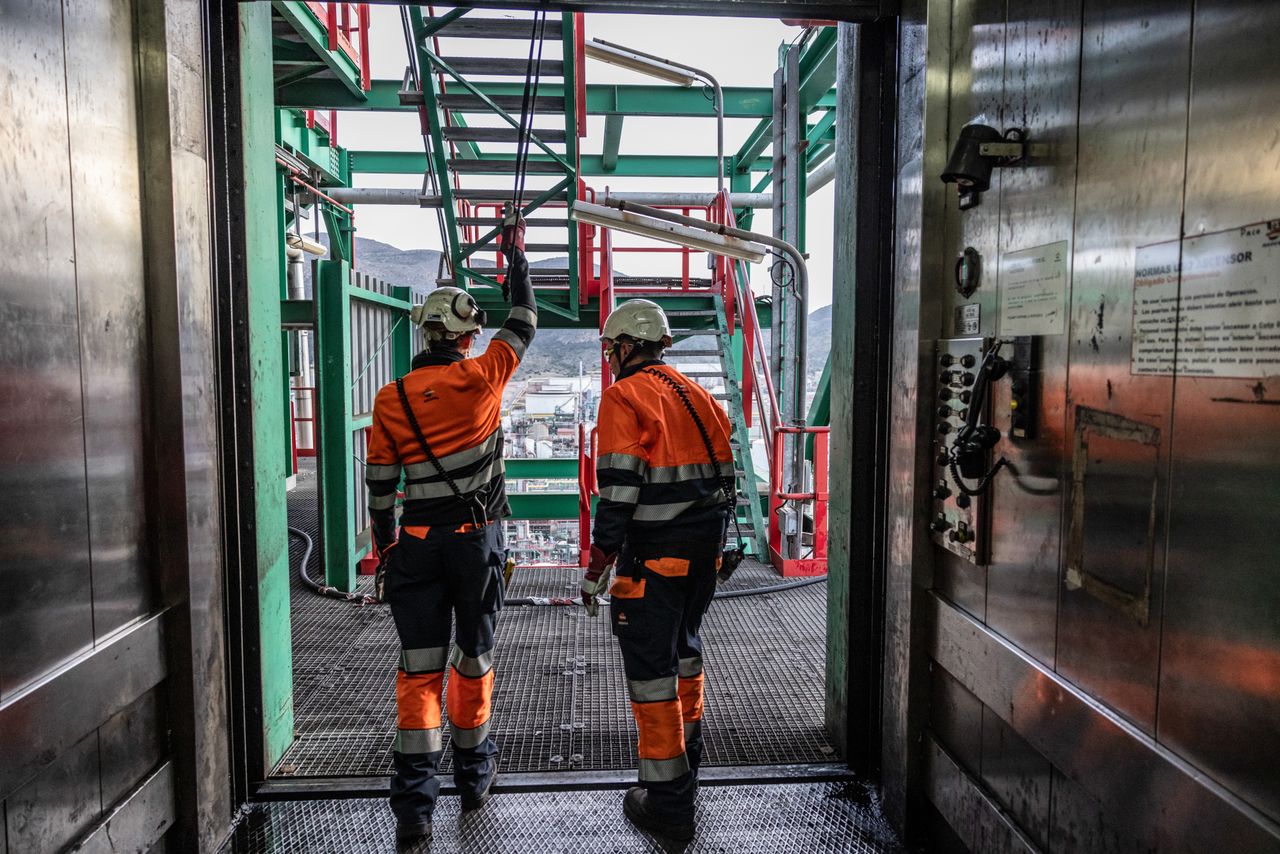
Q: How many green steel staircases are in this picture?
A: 2